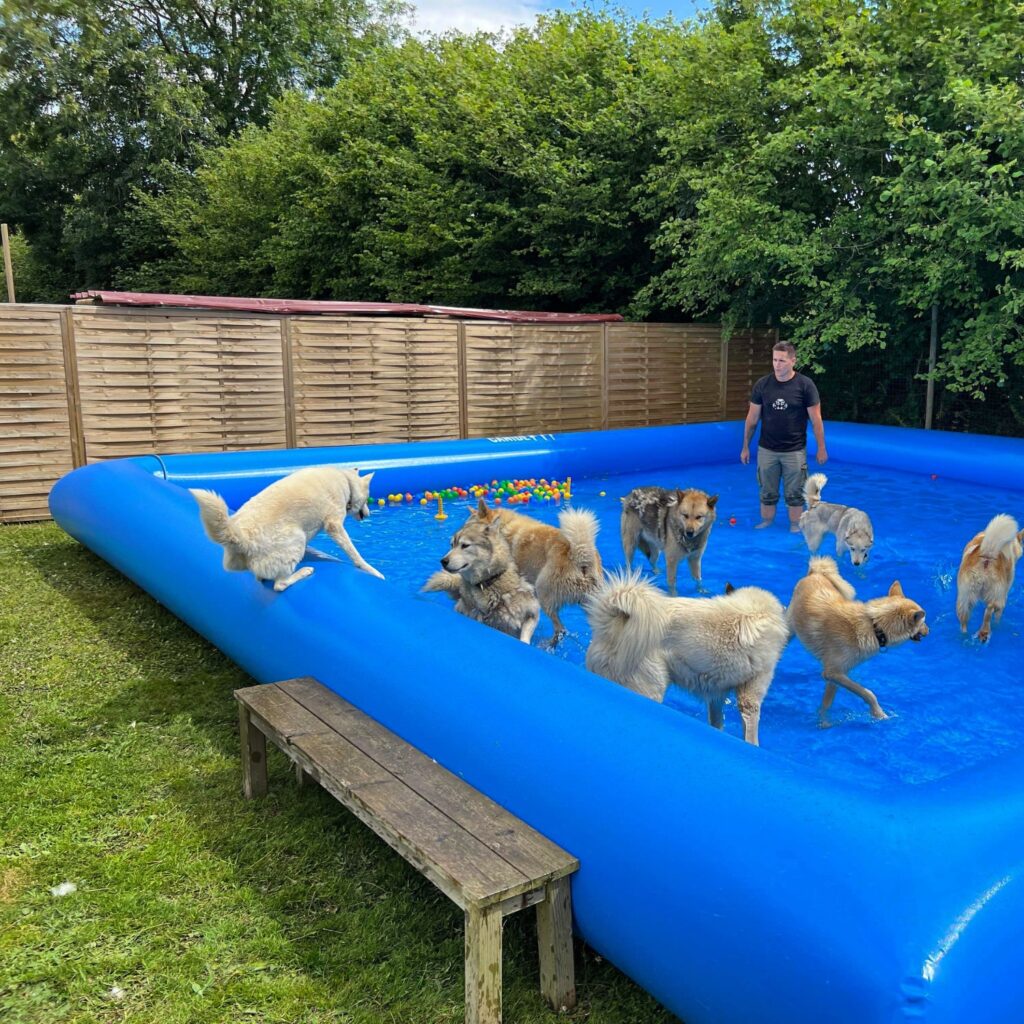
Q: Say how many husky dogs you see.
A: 8